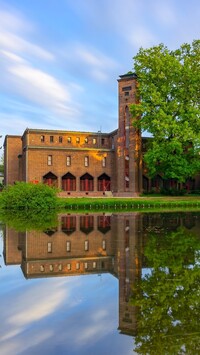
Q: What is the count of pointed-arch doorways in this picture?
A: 4